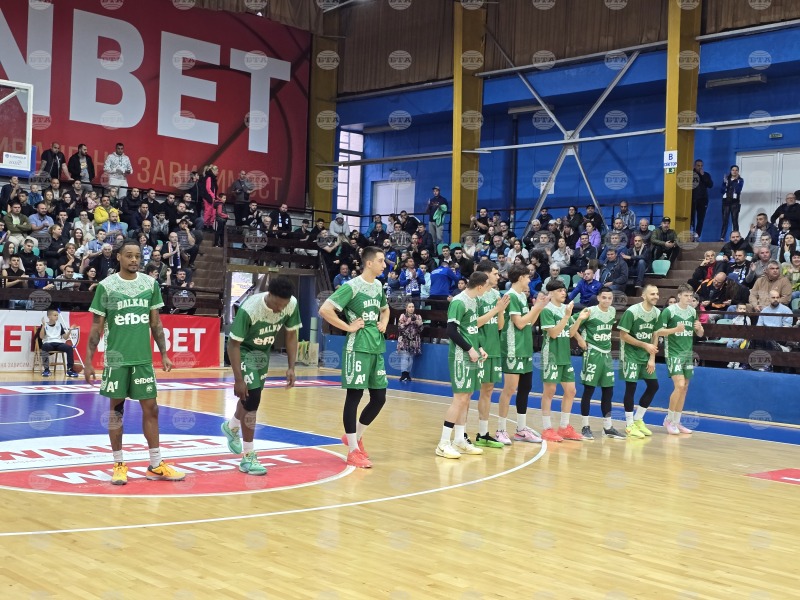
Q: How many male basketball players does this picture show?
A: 10